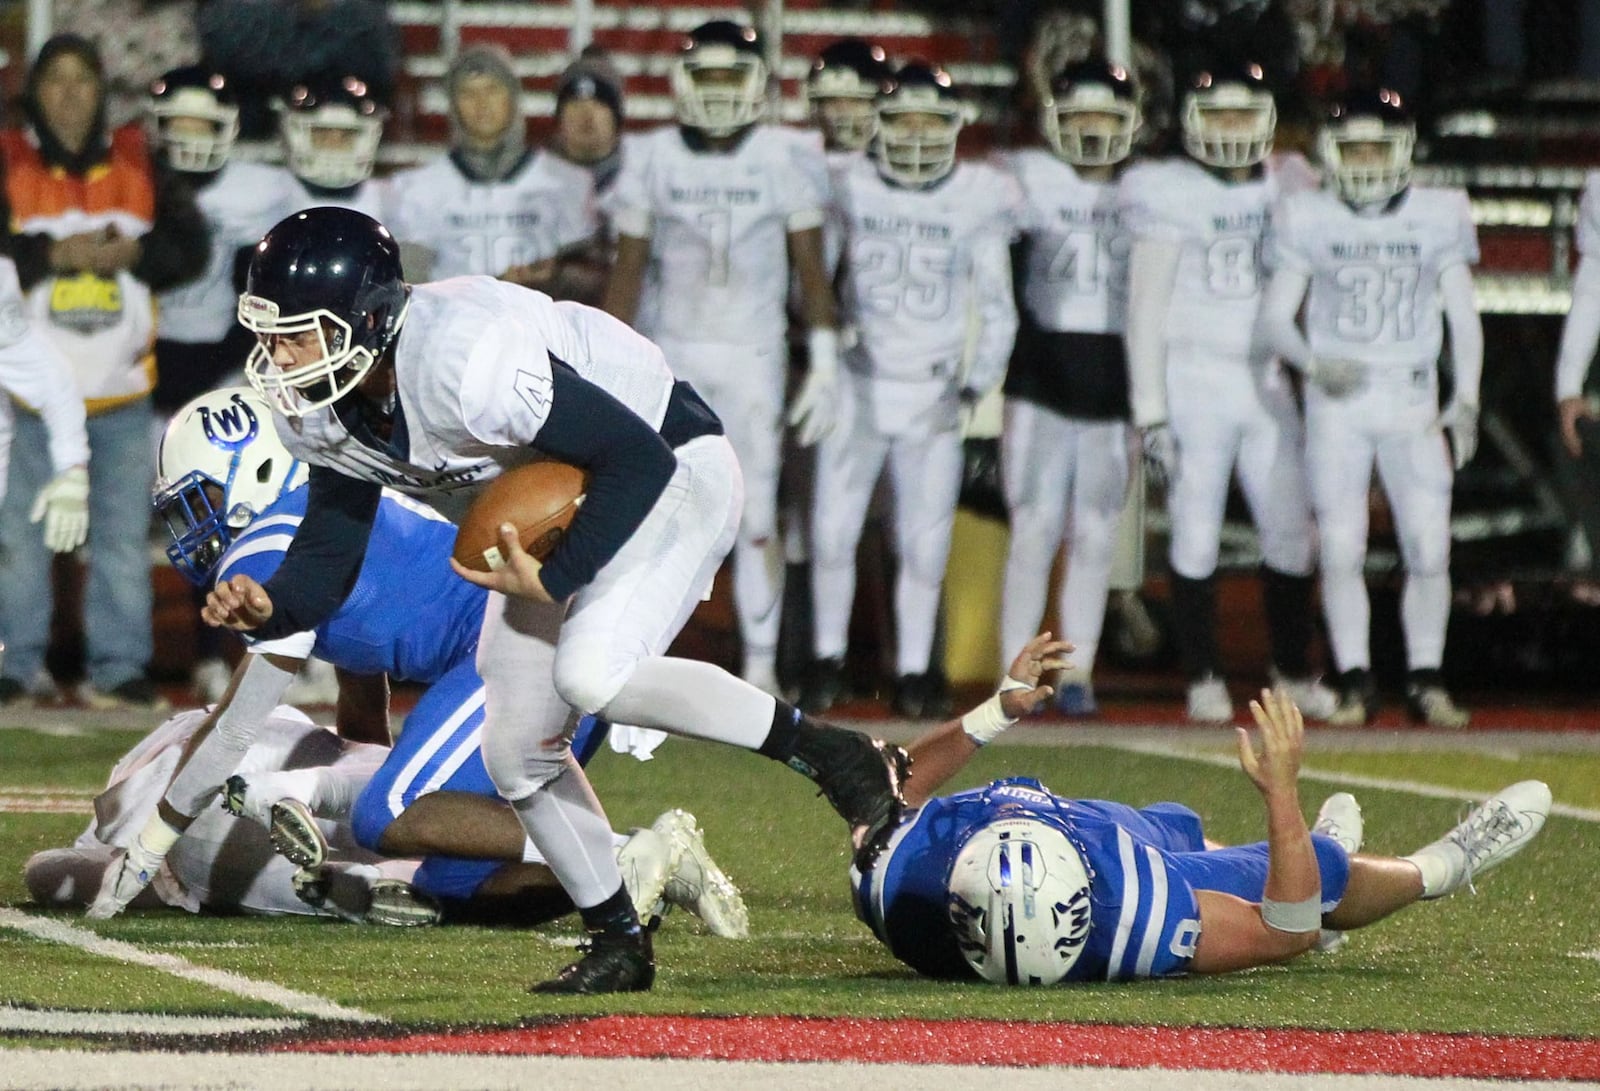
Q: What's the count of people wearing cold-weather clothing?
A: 3